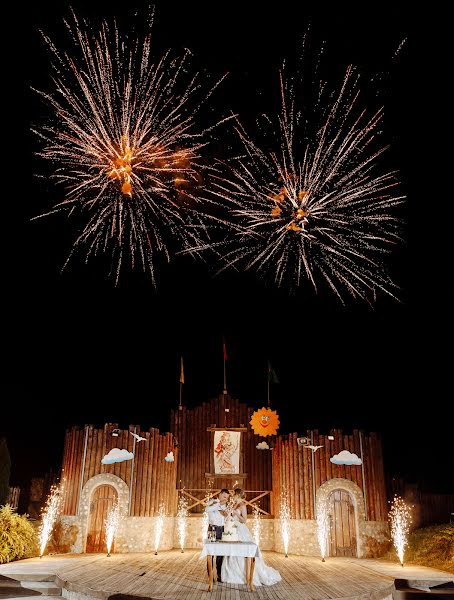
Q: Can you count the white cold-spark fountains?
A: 9